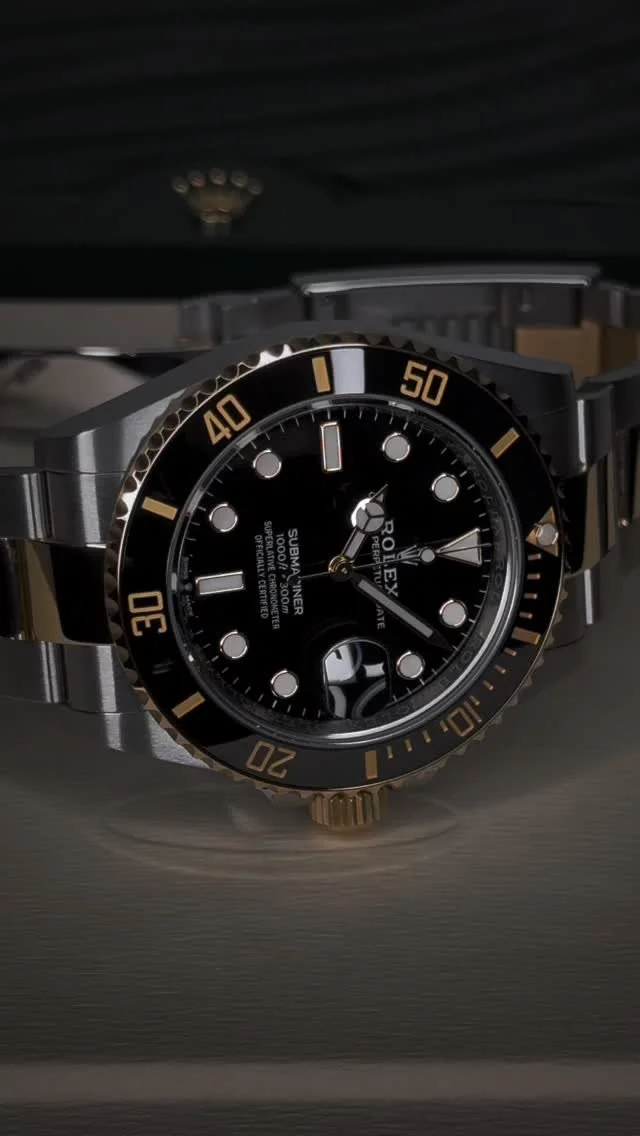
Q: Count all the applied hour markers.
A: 11